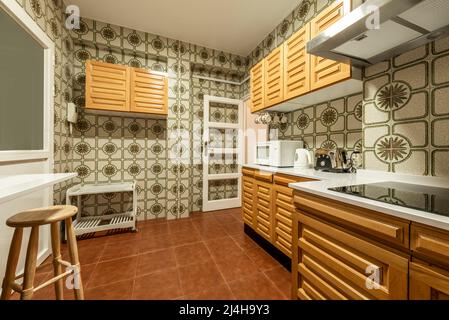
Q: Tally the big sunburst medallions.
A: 2